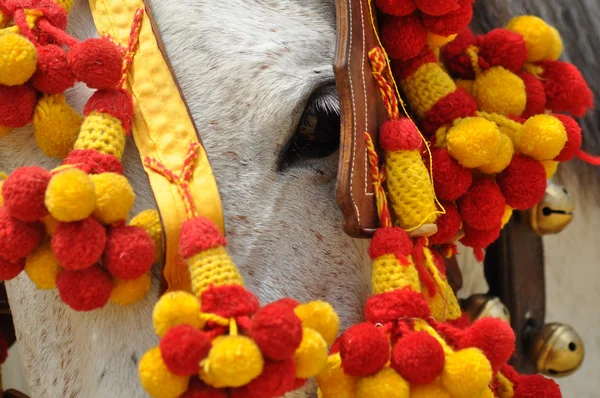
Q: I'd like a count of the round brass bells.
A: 3